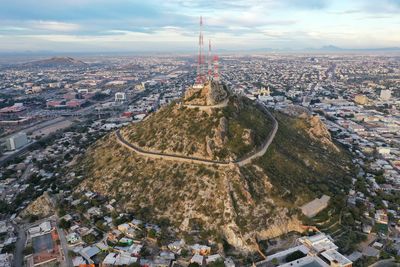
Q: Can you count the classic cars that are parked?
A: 0